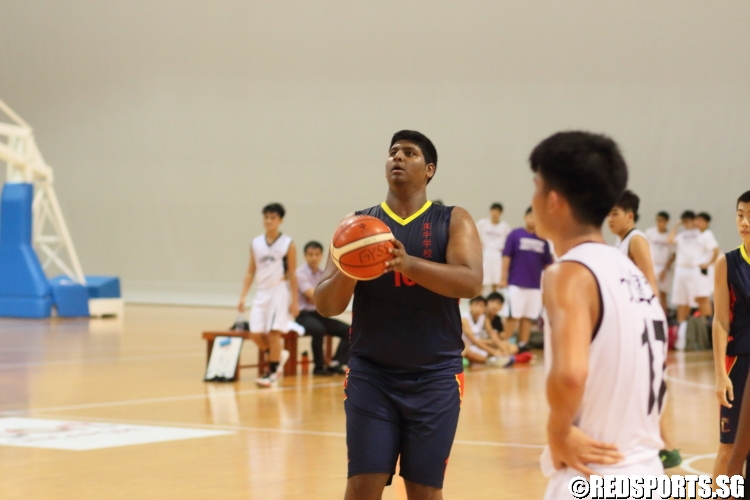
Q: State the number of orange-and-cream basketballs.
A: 1